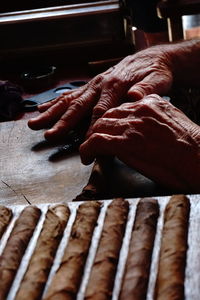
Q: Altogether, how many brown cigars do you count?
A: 7